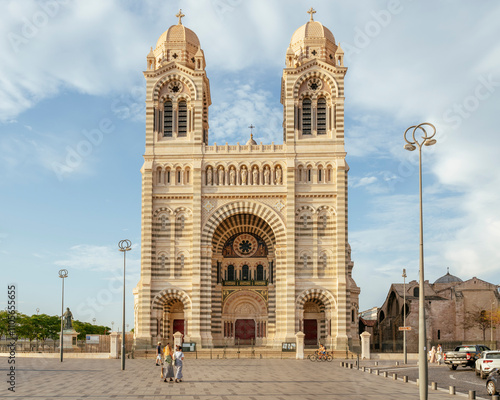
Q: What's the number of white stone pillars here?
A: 4